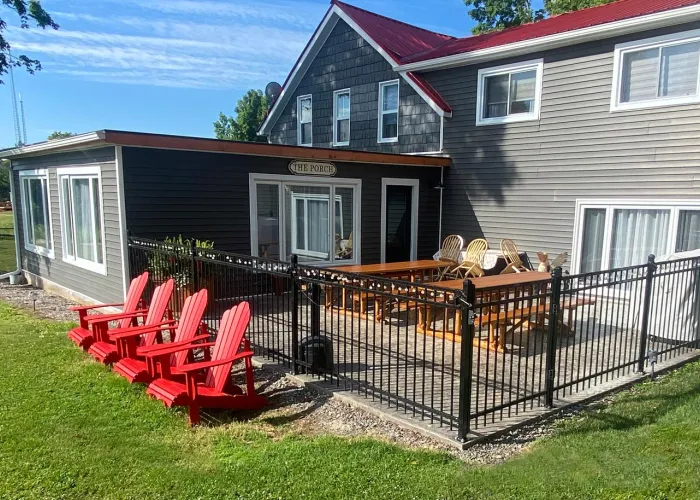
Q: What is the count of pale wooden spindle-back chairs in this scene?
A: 3